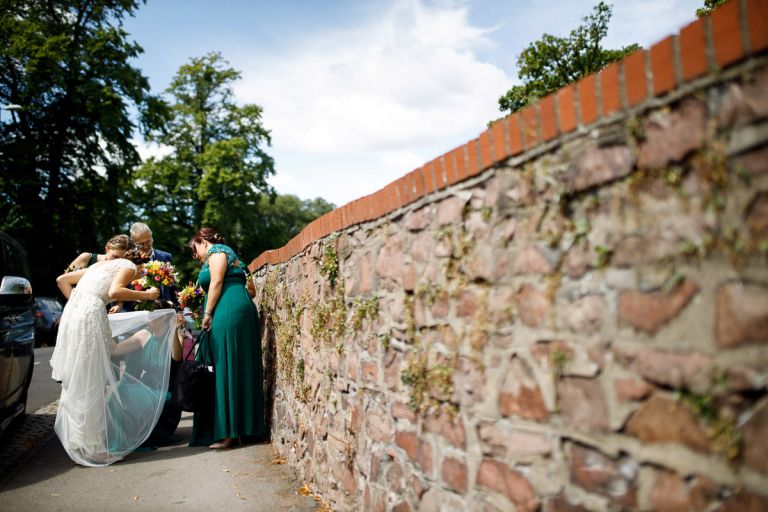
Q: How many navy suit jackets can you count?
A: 1